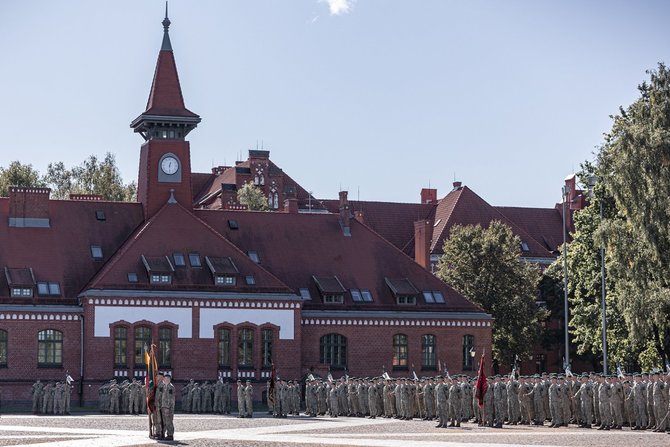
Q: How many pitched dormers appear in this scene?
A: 5